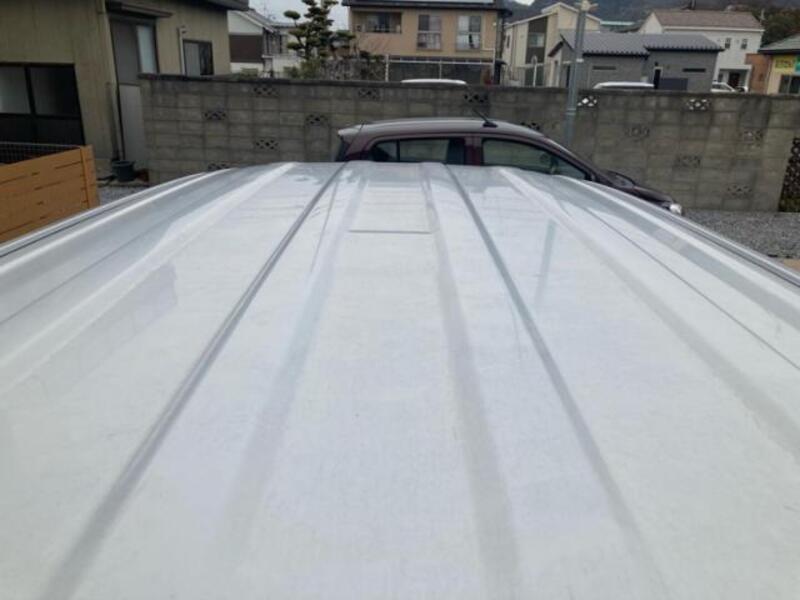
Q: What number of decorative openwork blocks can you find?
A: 14